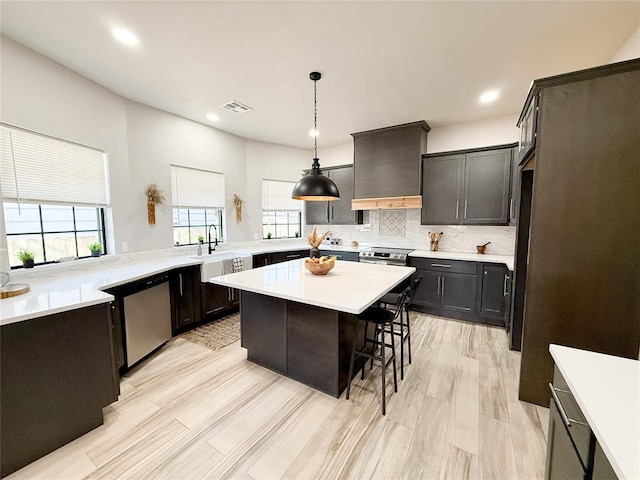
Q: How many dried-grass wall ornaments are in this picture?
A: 2